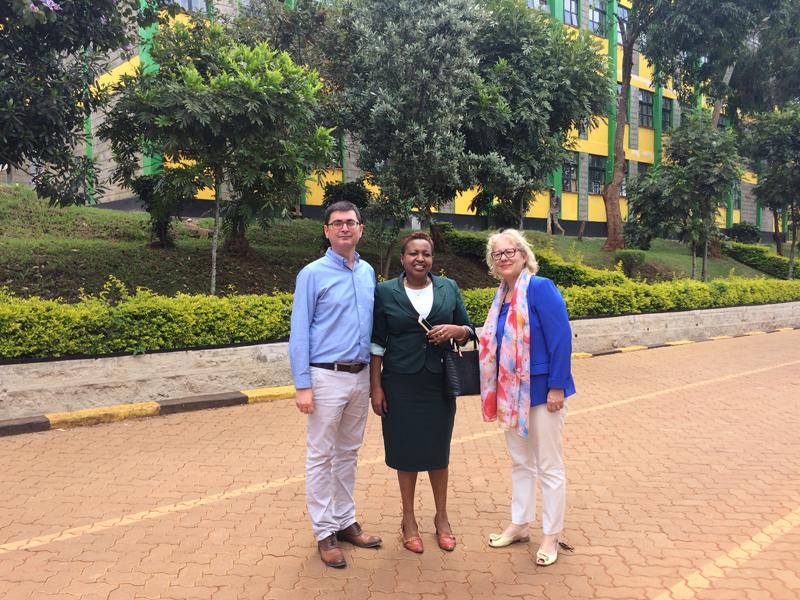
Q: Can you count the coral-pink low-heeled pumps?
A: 2